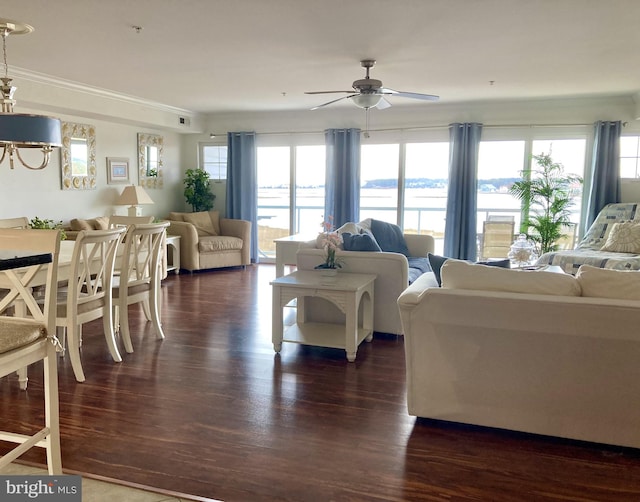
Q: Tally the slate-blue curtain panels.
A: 4